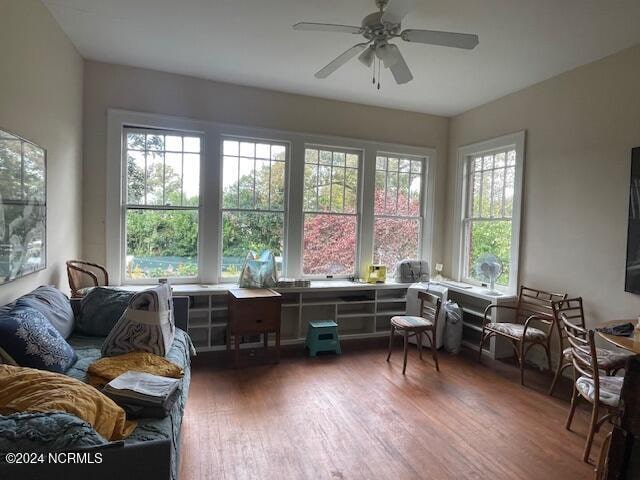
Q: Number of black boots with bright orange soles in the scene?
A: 0